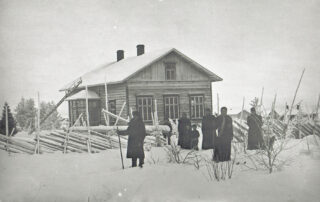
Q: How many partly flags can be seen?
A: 0